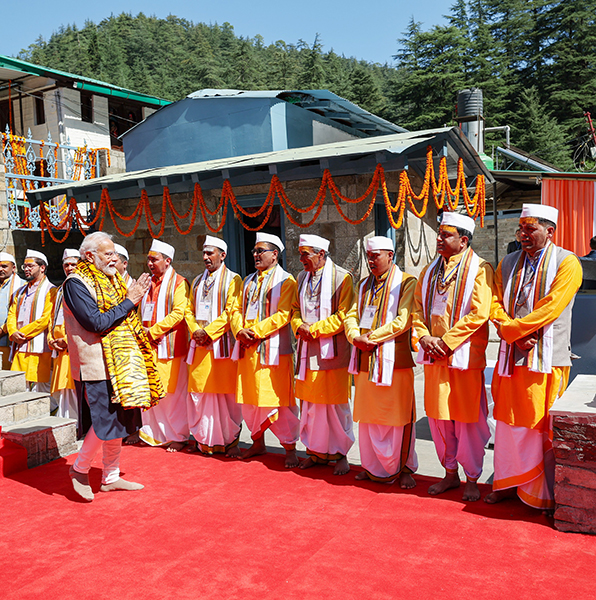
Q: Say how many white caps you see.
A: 11